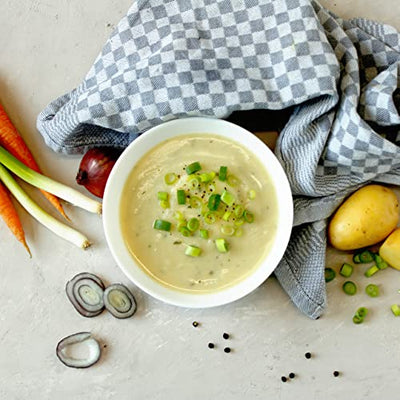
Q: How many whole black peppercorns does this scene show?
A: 8